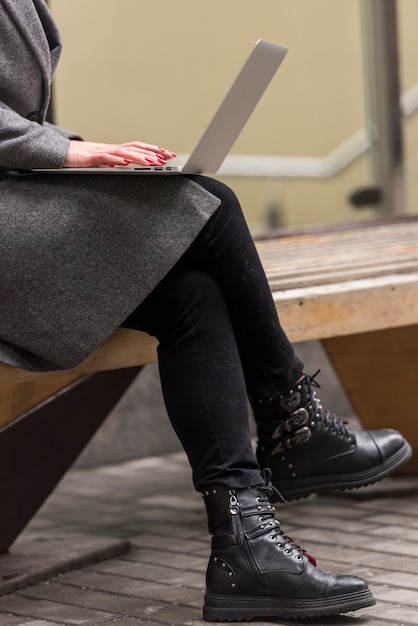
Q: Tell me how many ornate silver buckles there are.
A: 2